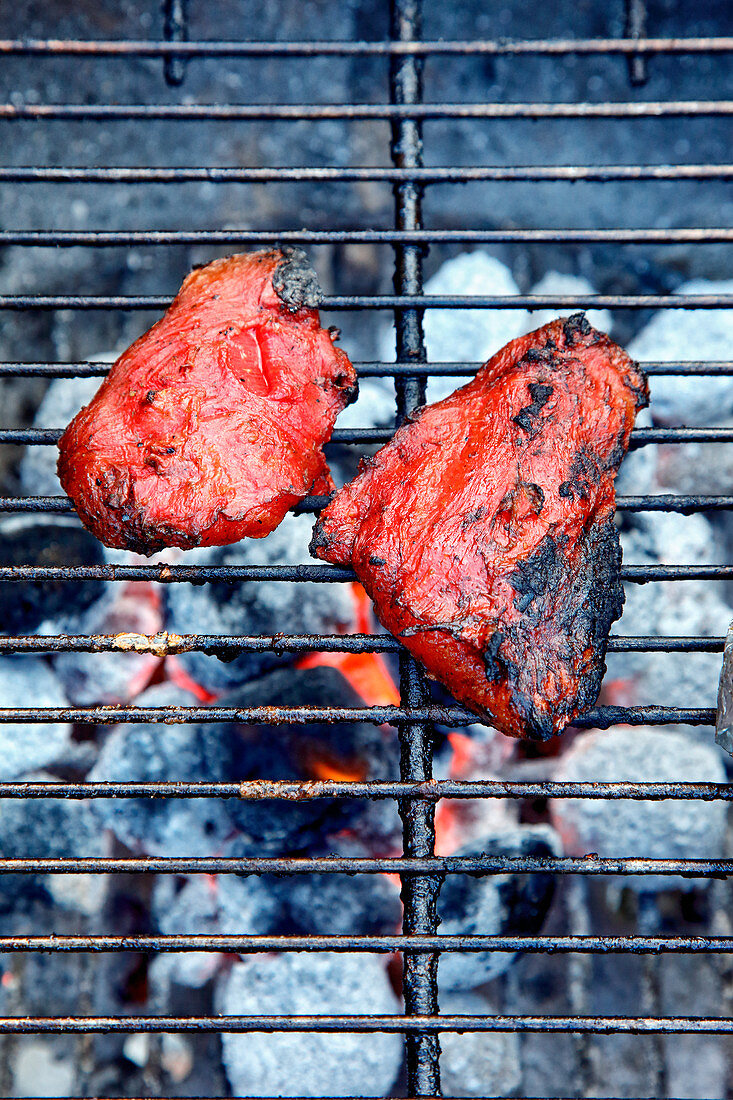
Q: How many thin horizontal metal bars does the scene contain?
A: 15